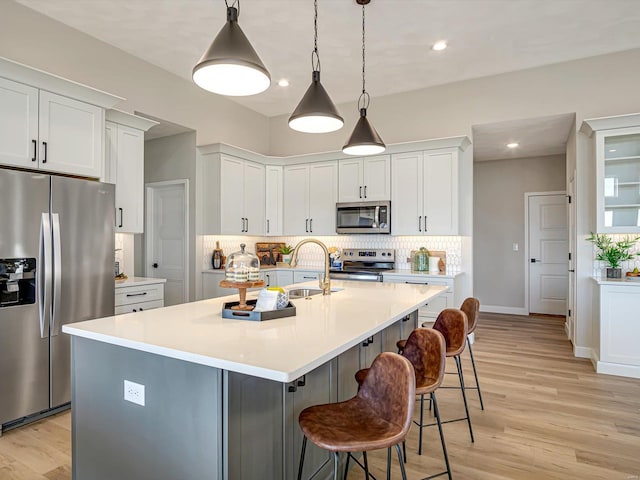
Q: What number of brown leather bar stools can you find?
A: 4